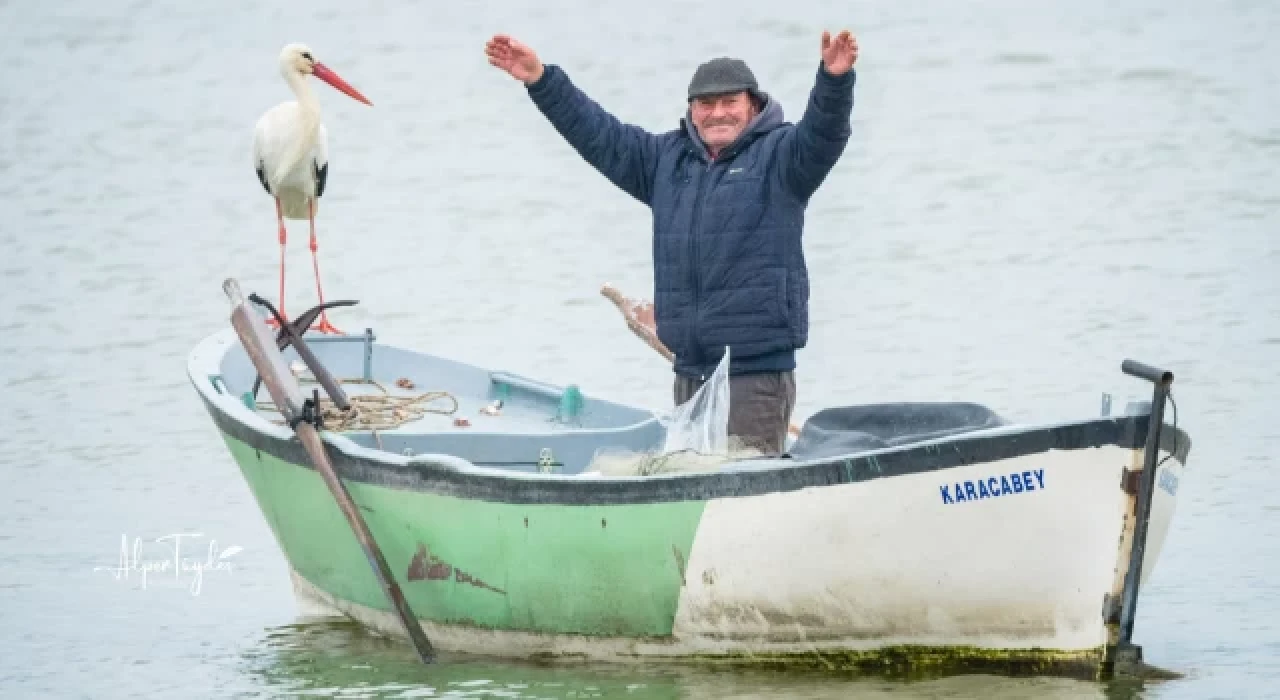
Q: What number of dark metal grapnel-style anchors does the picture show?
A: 1